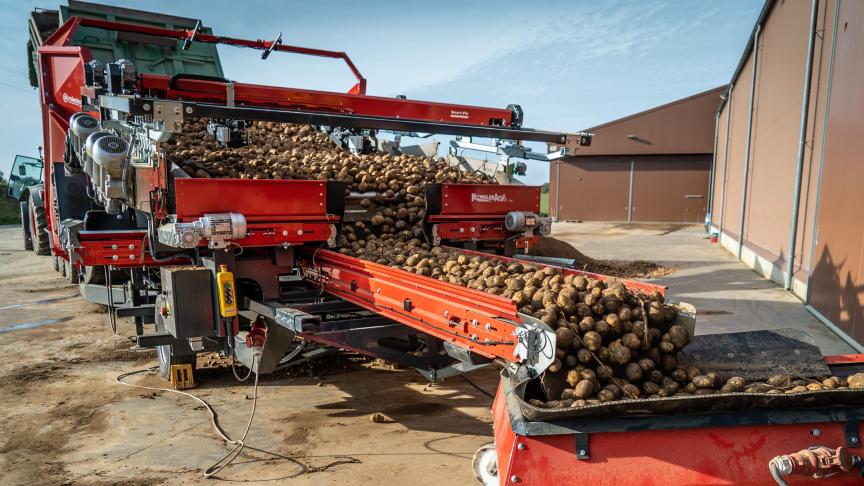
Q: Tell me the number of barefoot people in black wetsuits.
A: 0